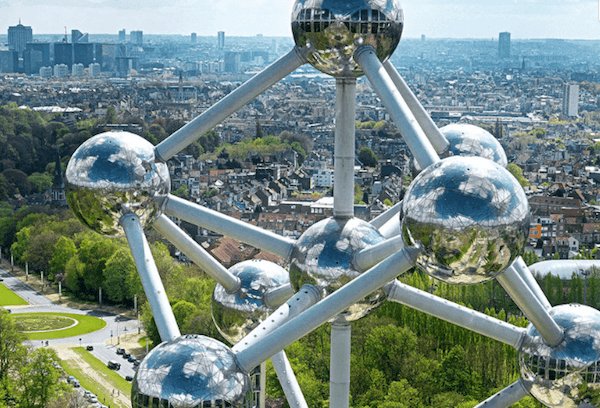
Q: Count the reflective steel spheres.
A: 8